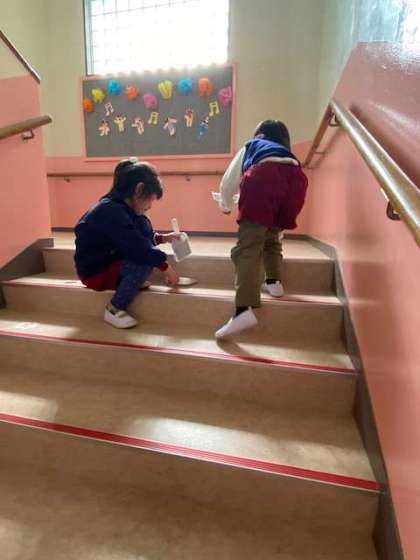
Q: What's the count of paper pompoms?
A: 9